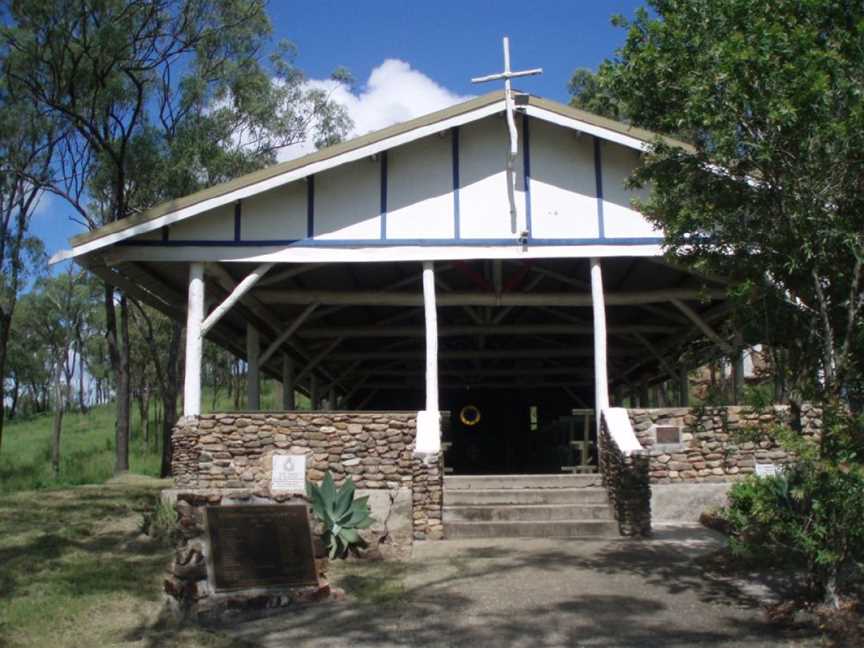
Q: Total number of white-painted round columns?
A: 3